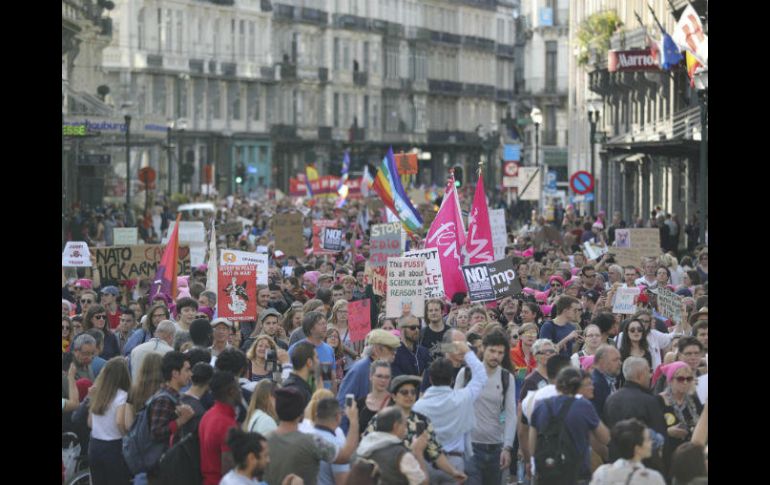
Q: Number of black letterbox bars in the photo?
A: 2